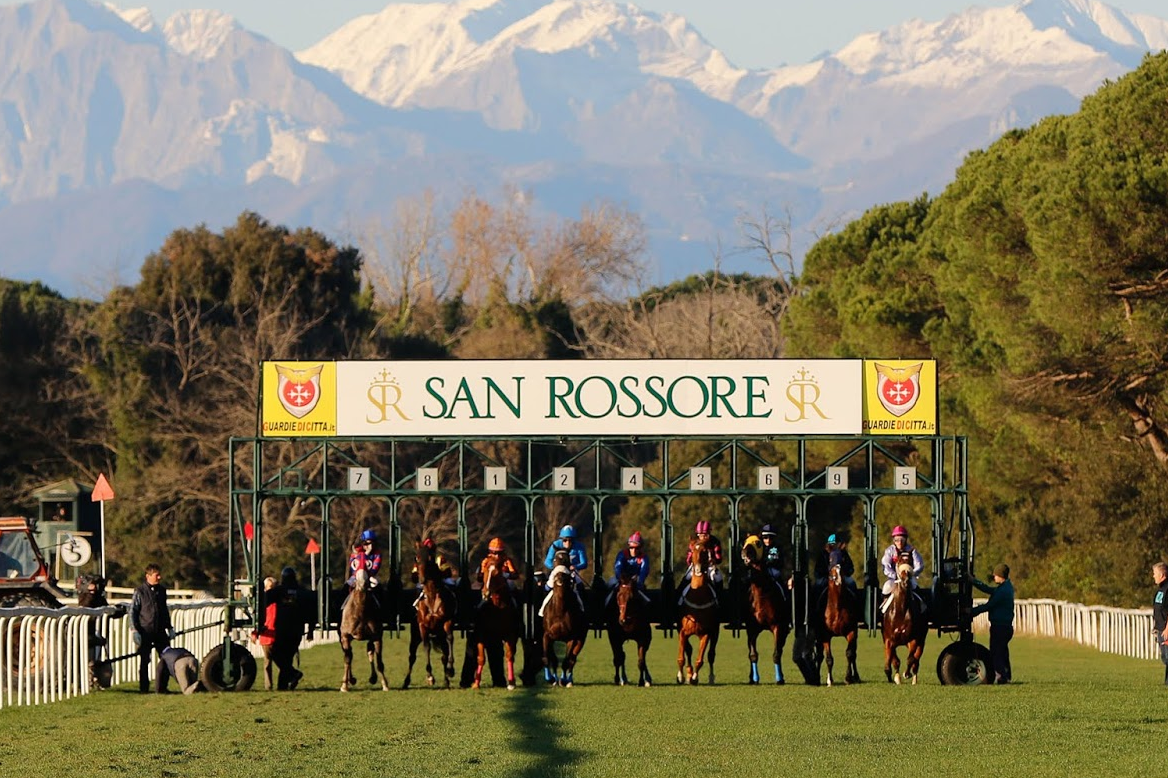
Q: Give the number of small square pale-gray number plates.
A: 9